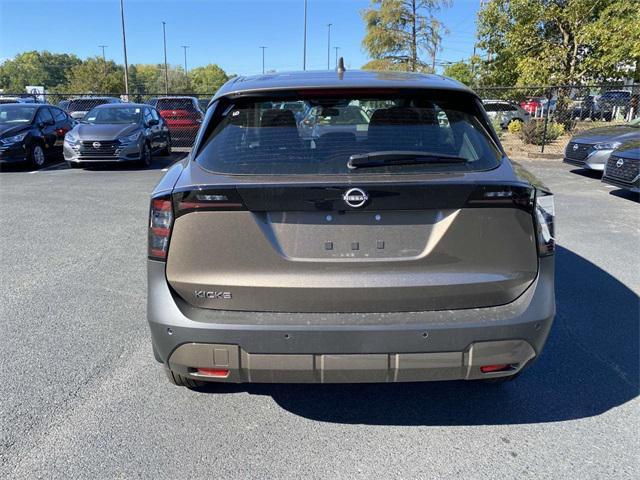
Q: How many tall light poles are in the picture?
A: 8